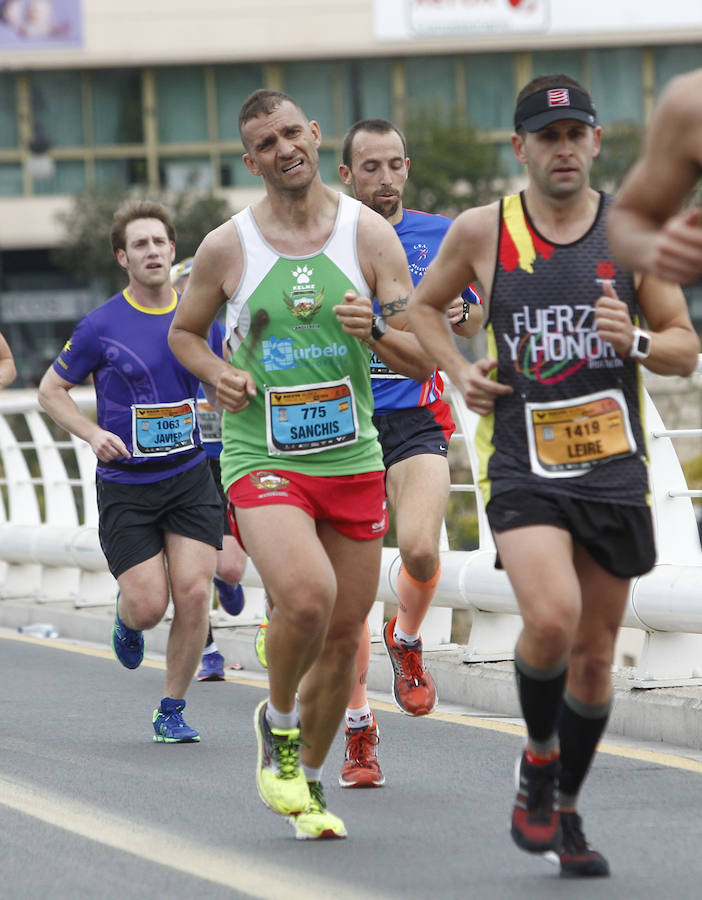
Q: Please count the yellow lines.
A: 2